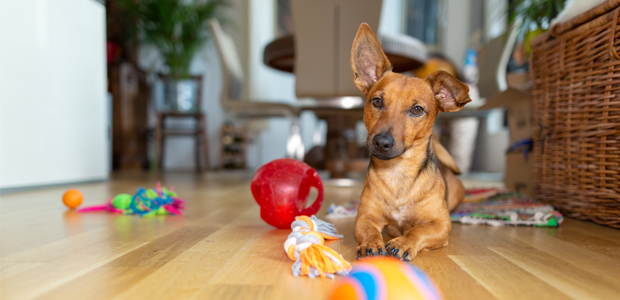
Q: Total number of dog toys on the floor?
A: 5